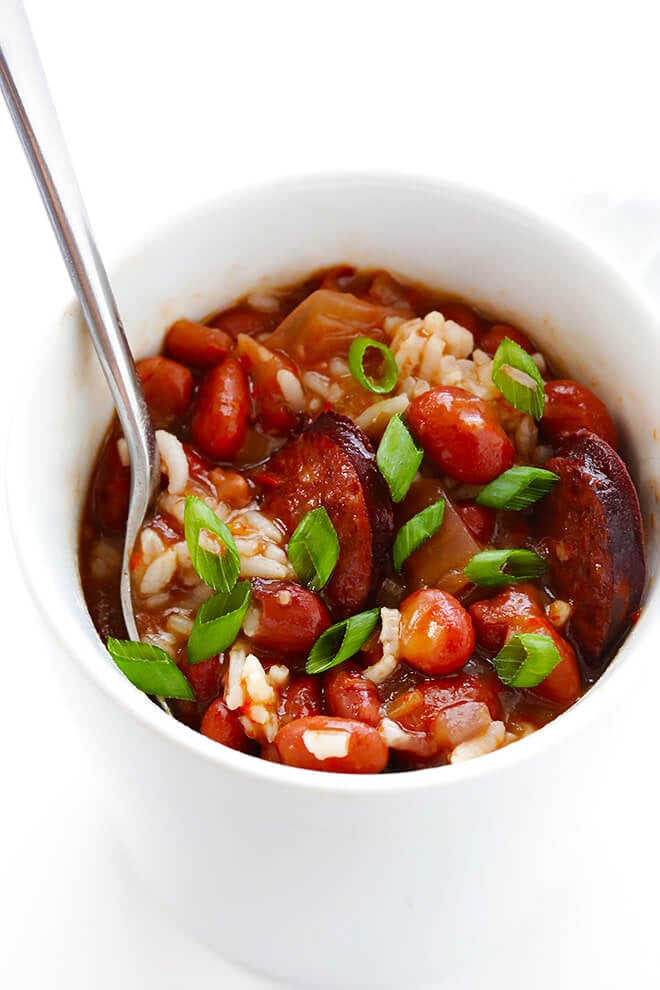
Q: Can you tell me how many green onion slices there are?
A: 12